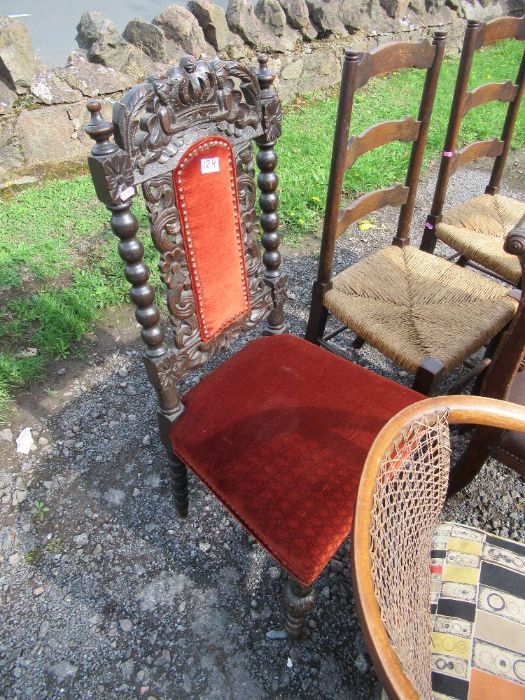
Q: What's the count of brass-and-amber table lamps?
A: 0